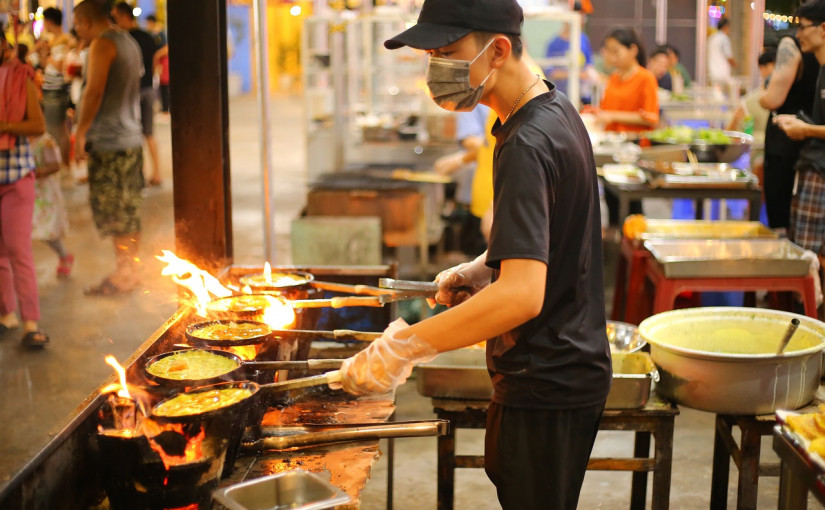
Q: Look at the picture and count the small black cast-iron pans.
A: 5